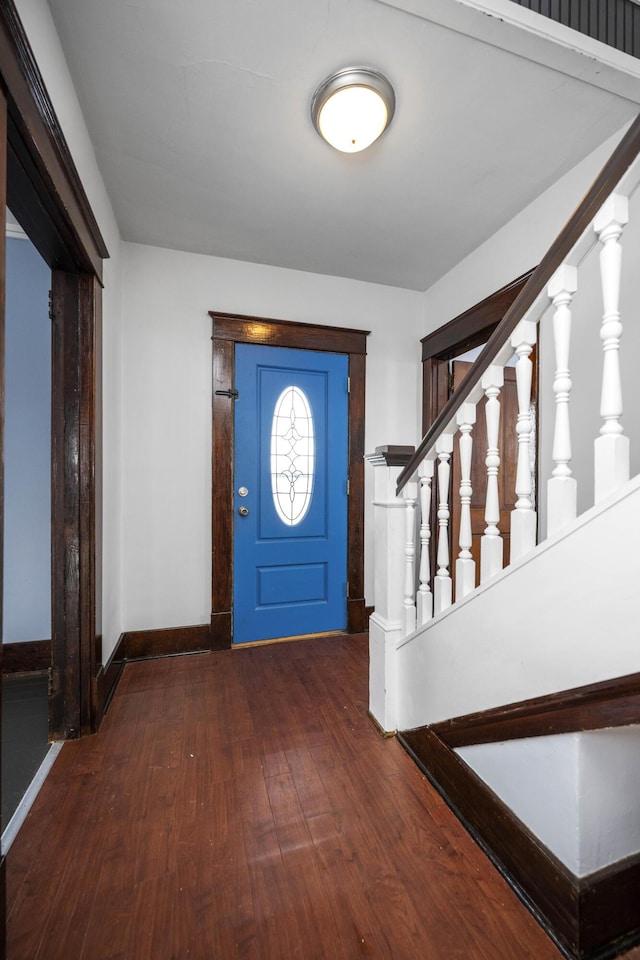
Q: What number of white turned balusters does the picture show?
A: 8